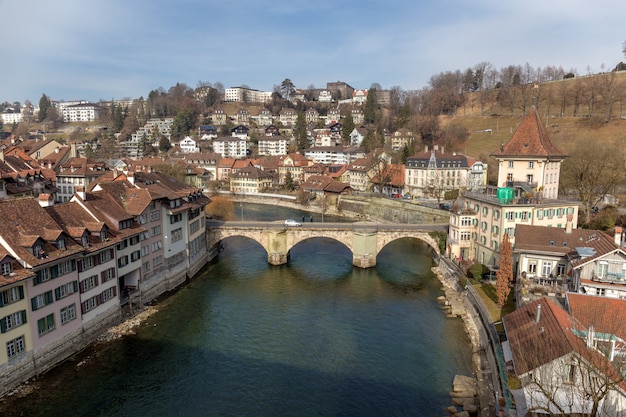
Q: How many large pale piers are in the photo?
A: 2